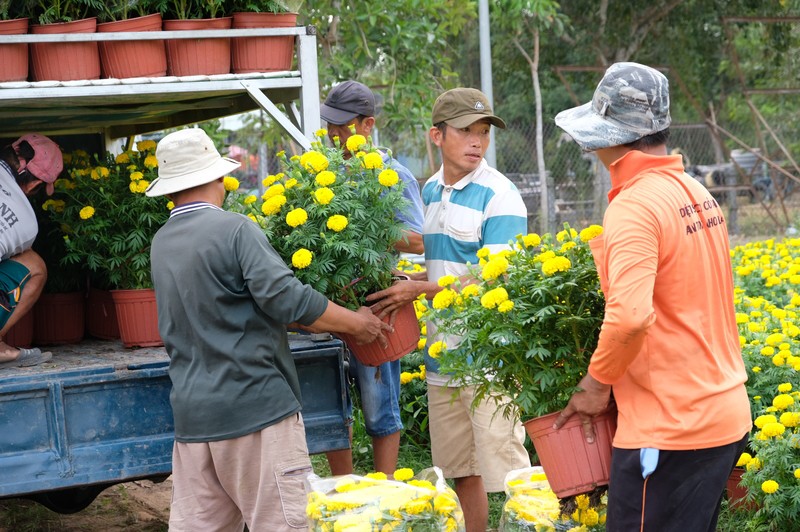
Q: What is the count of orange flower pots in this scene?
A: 12